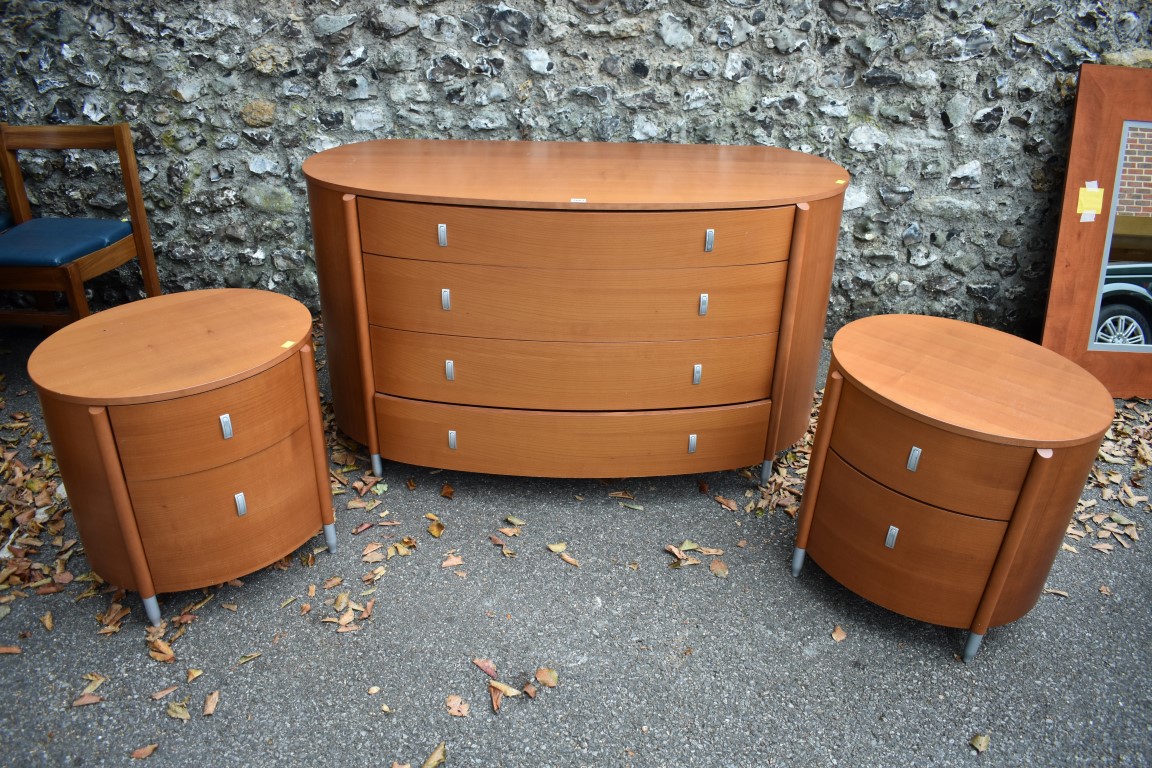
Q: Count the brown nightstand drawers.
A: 4